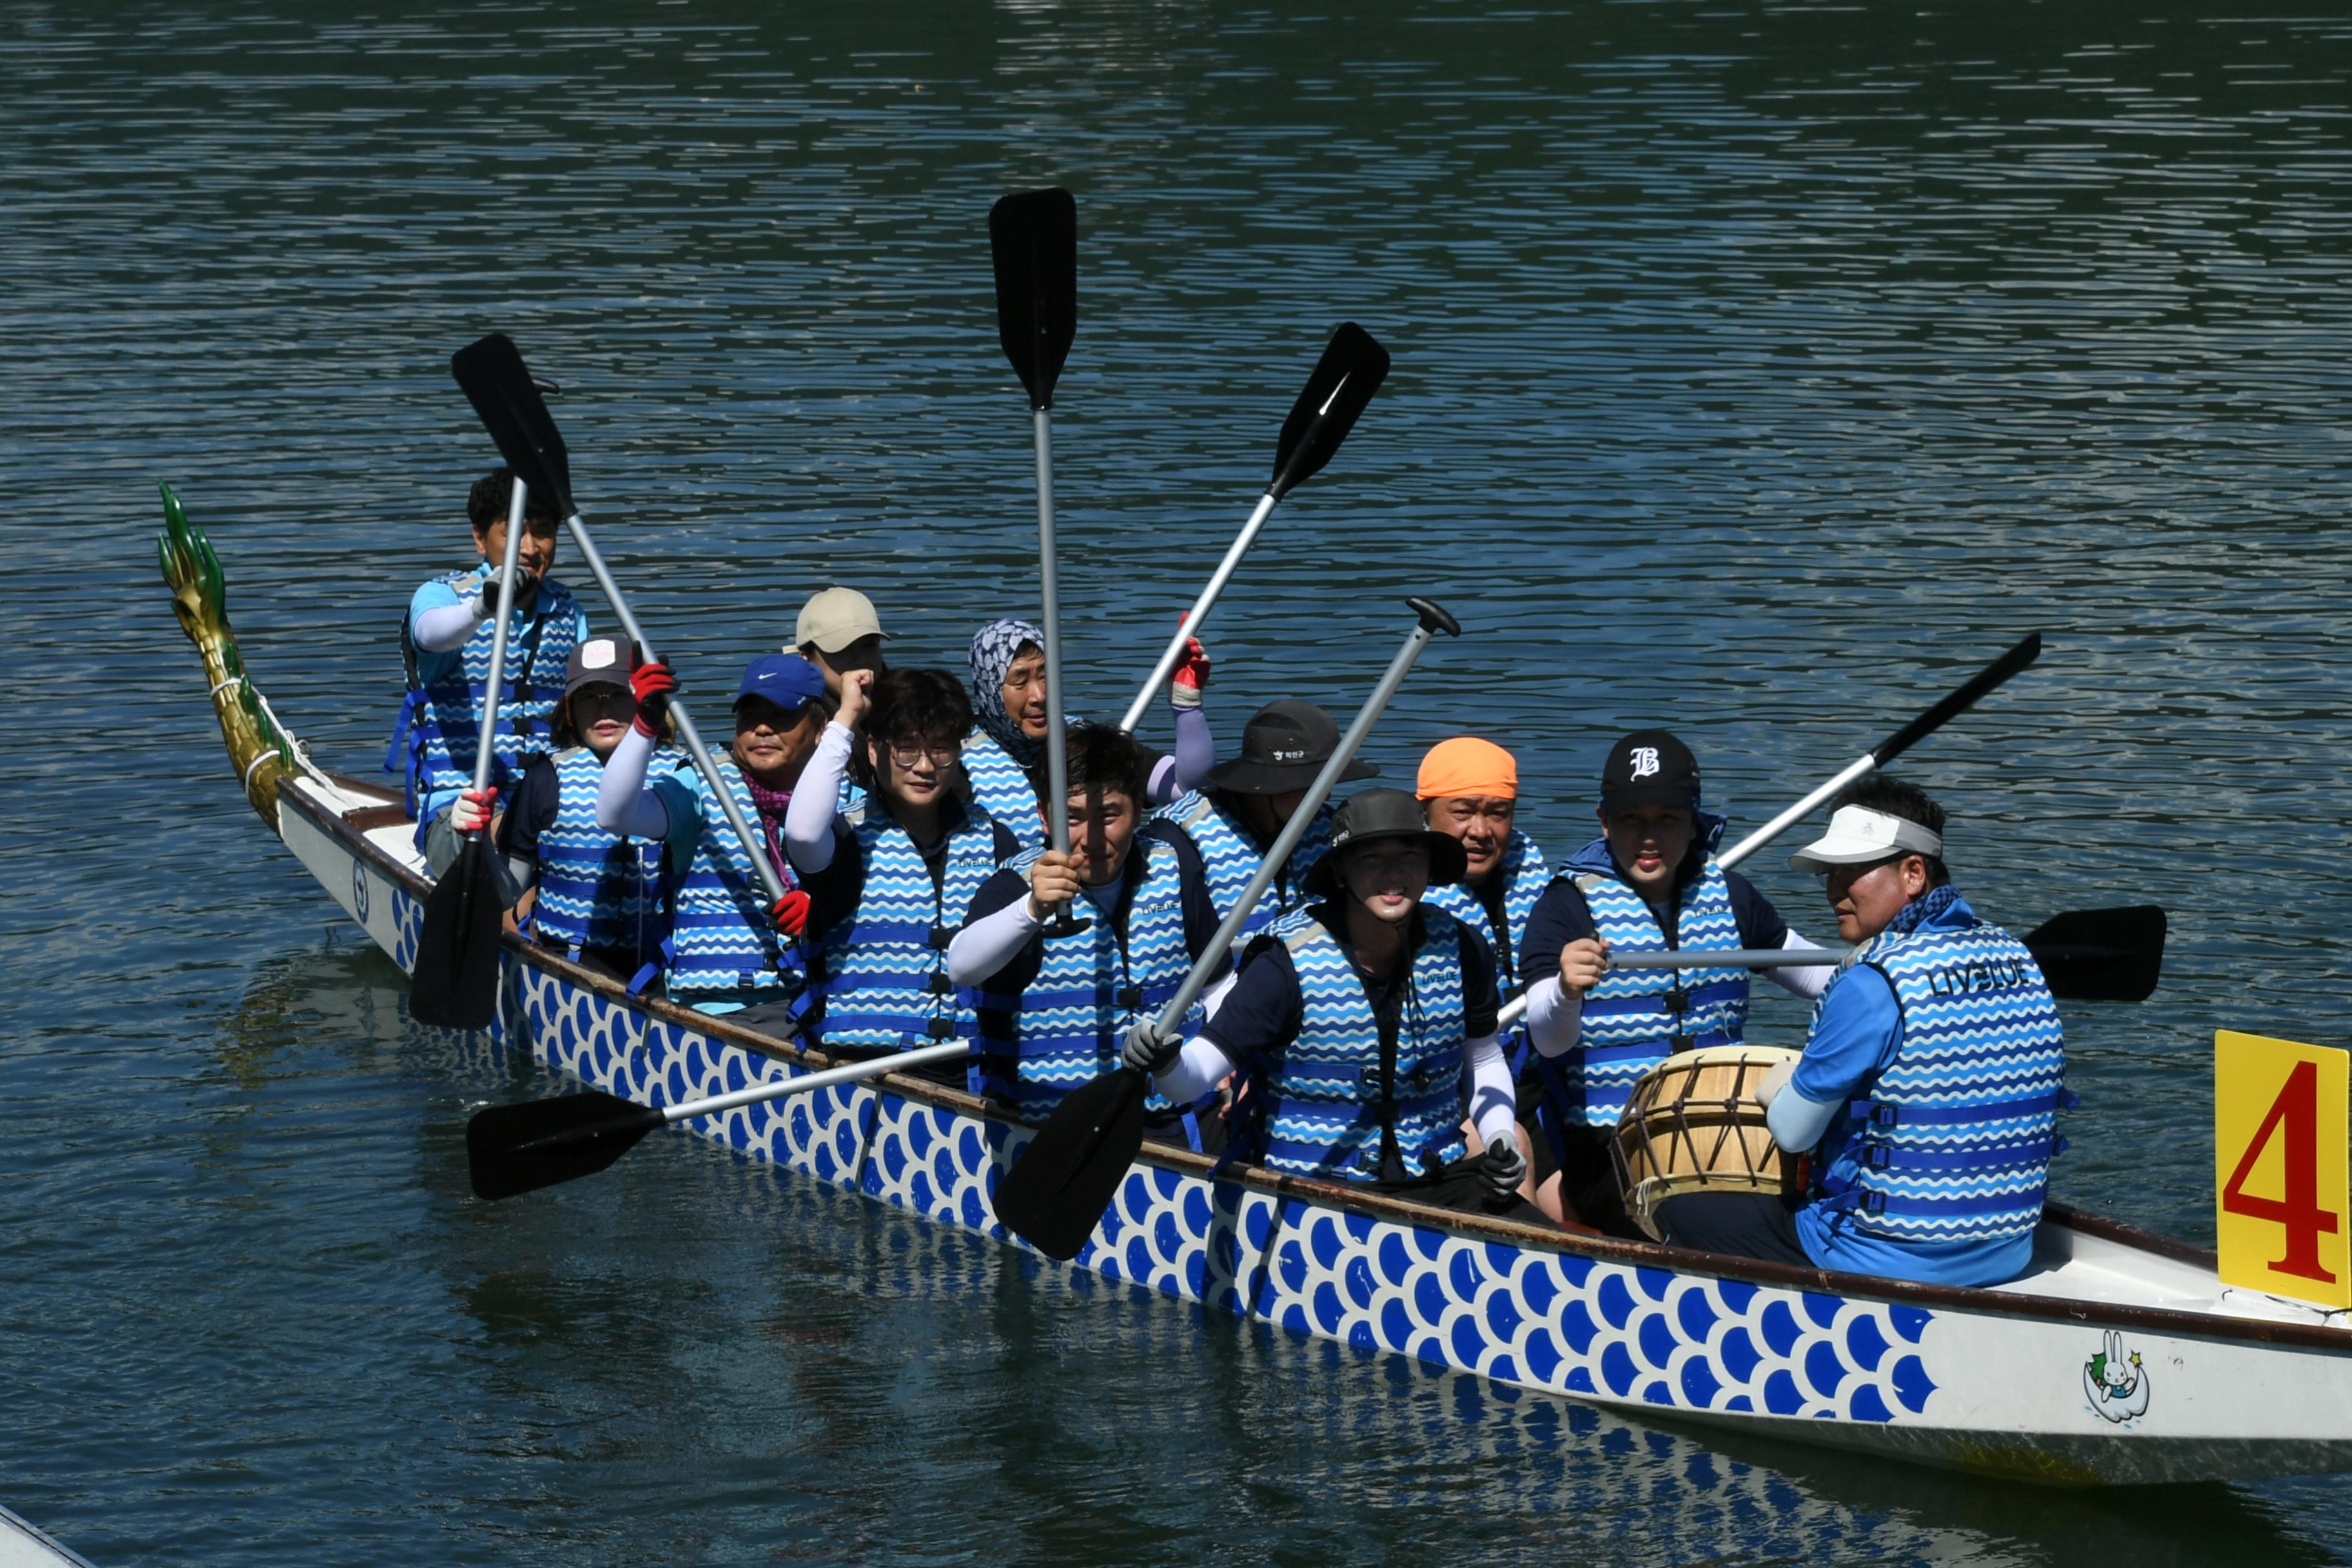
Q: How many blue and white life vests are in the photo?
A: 11